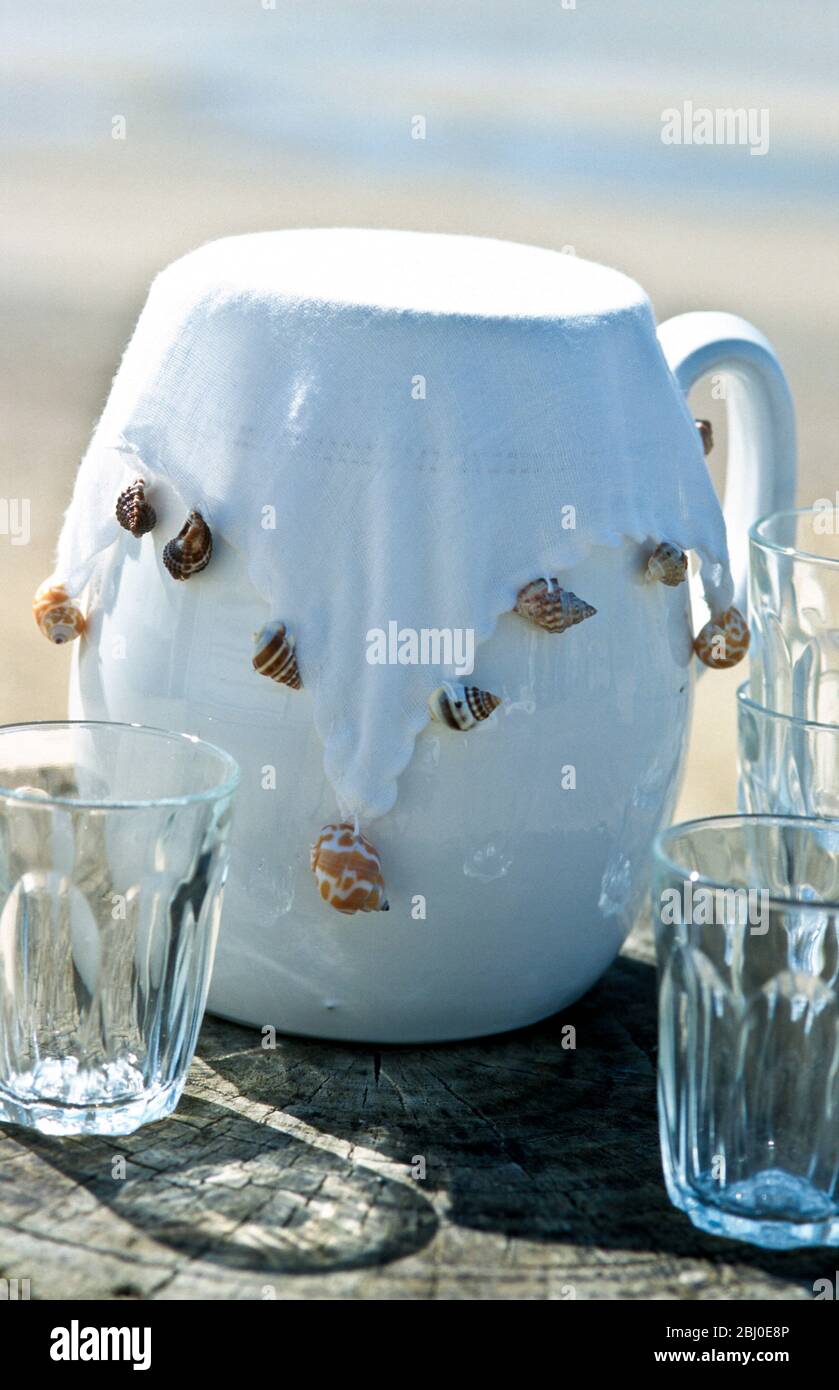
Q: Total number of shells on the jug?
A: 10